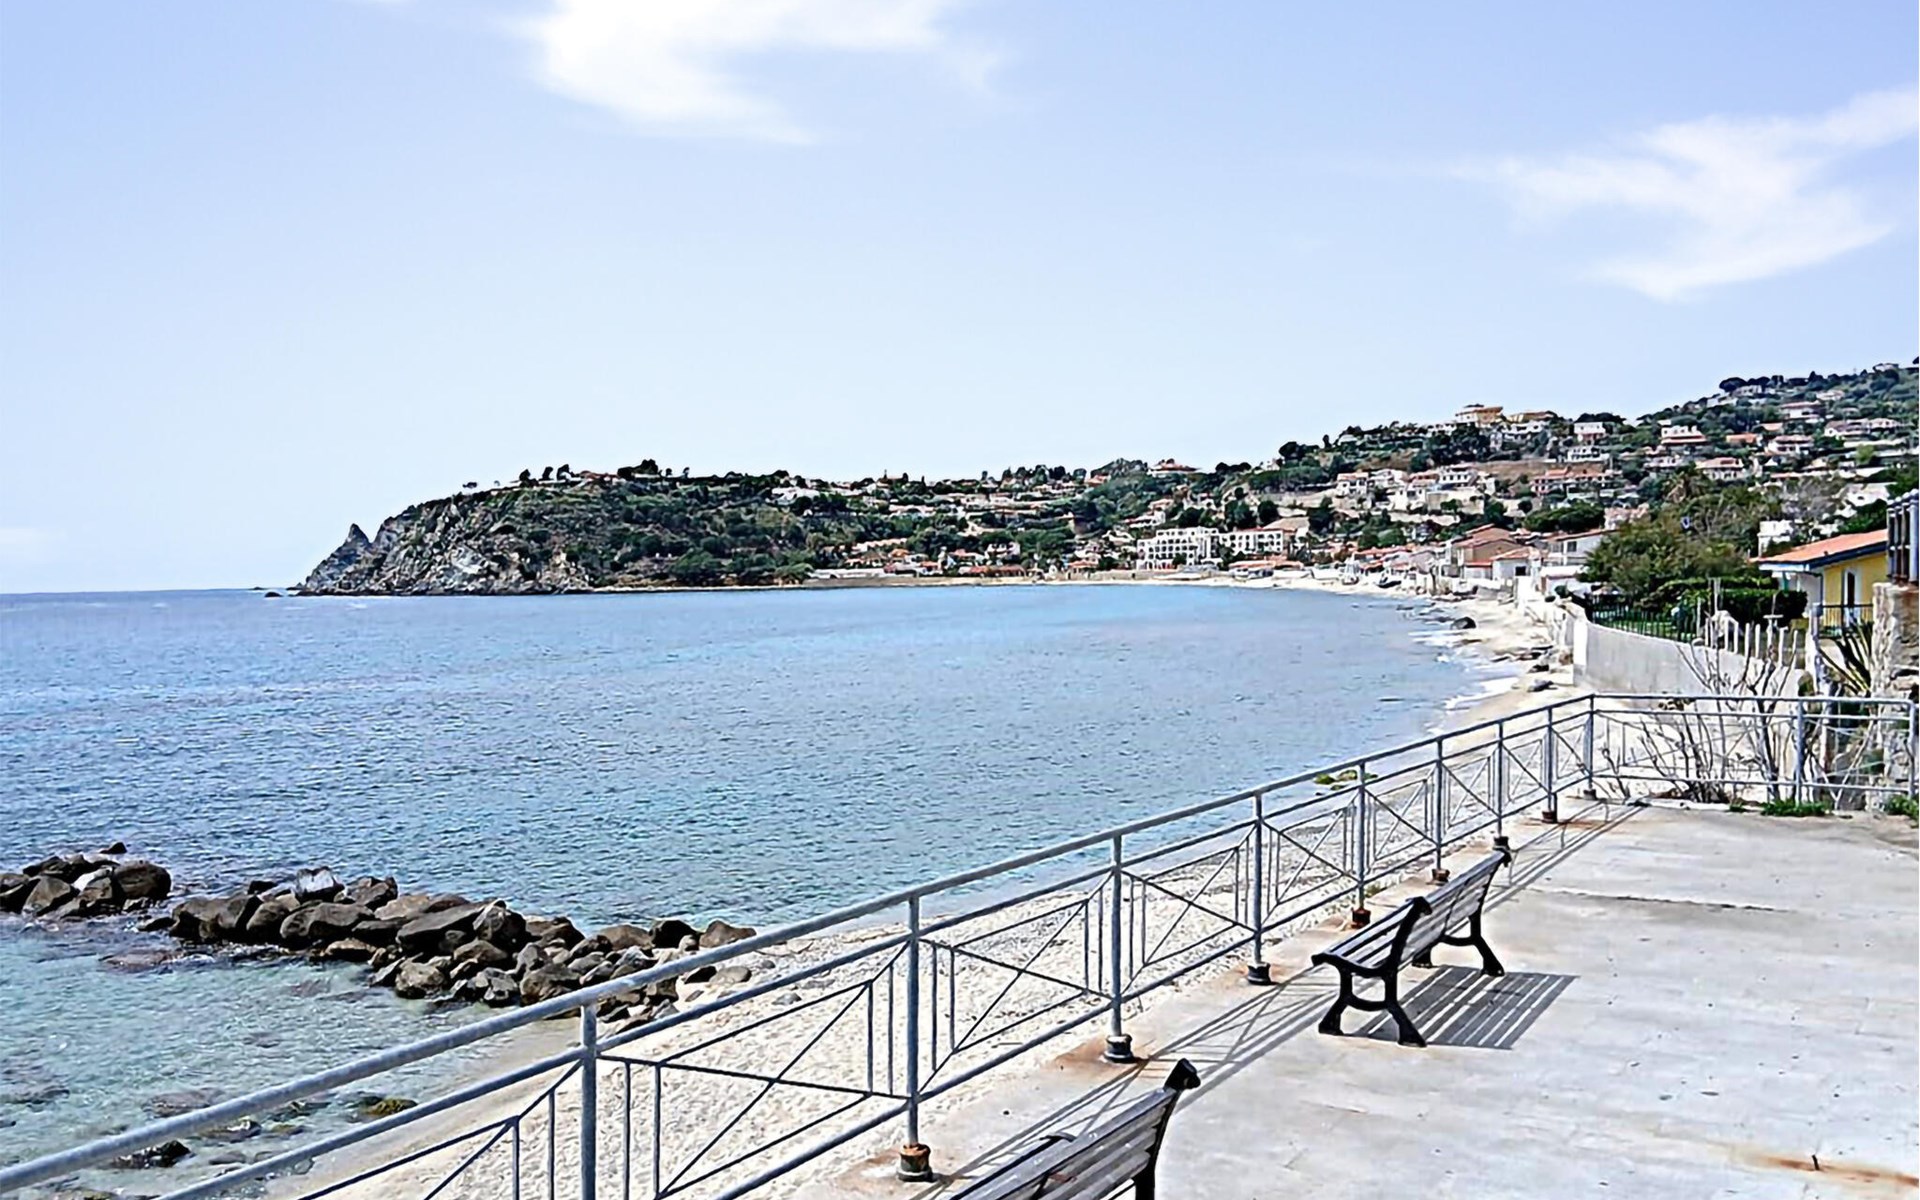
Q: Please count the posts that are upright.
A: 11